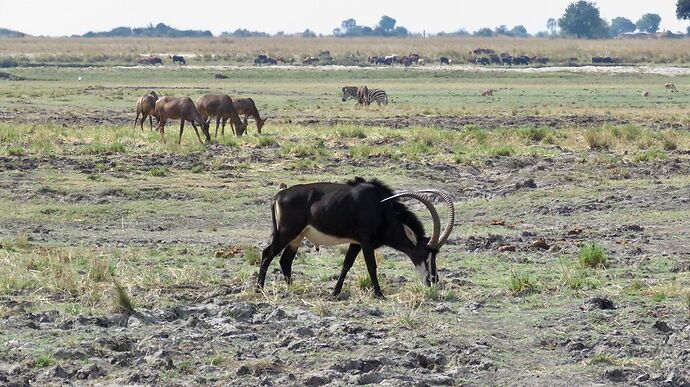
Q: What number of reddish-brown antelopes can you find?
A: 4